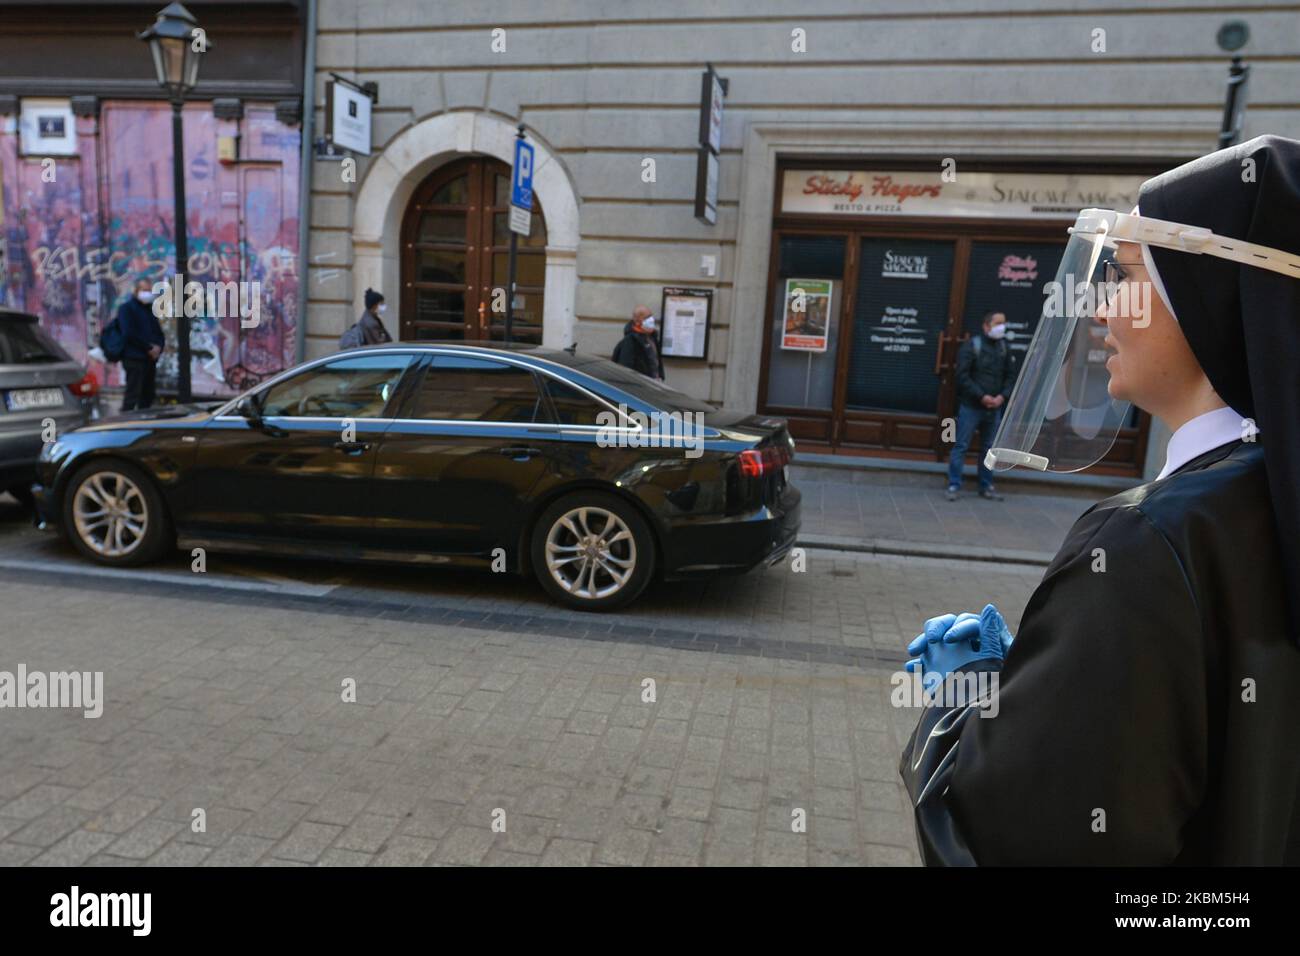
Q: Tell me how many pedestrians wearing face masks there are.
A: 4